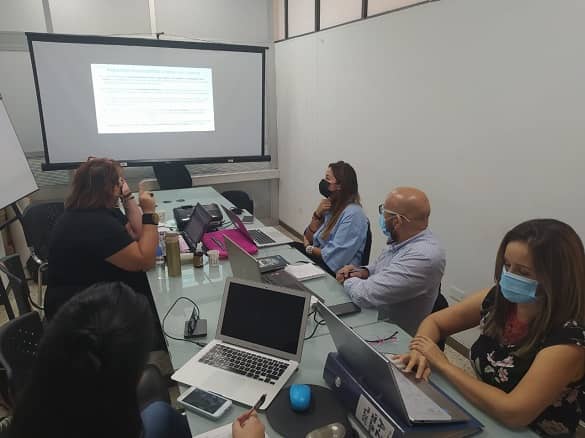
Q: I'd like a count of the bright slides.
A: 1